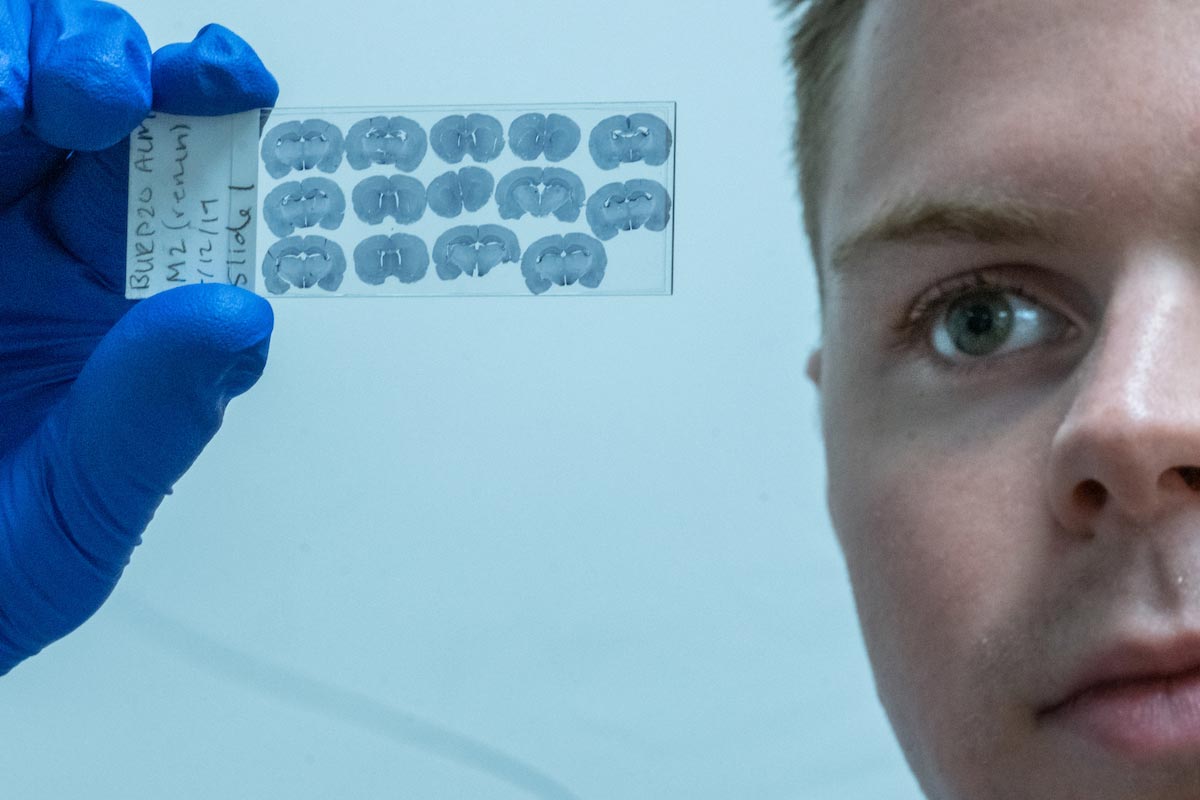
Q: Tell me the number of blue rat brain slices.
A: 14